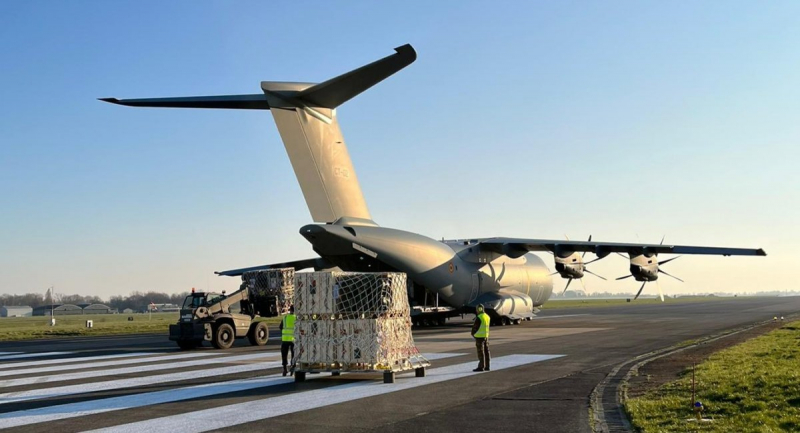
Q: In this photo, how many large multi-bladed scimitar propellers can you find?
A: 2